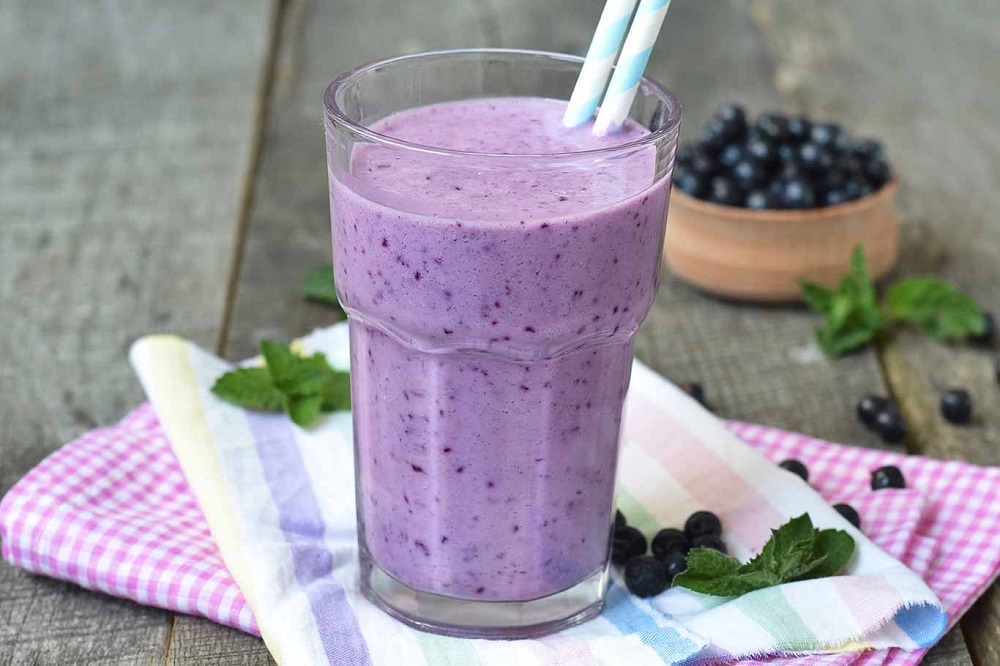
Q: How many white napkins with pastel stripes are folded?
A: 1